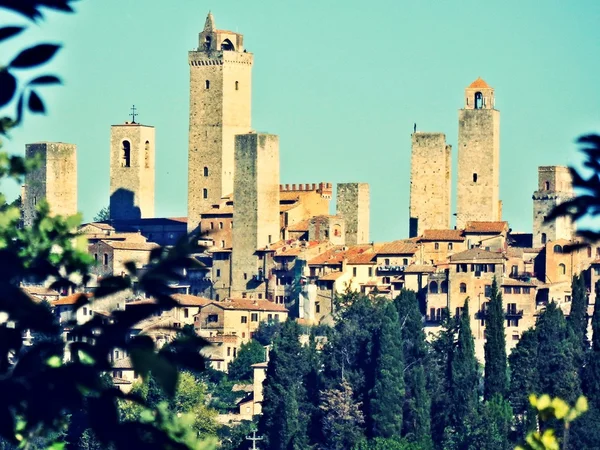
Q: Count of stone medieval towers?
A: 8